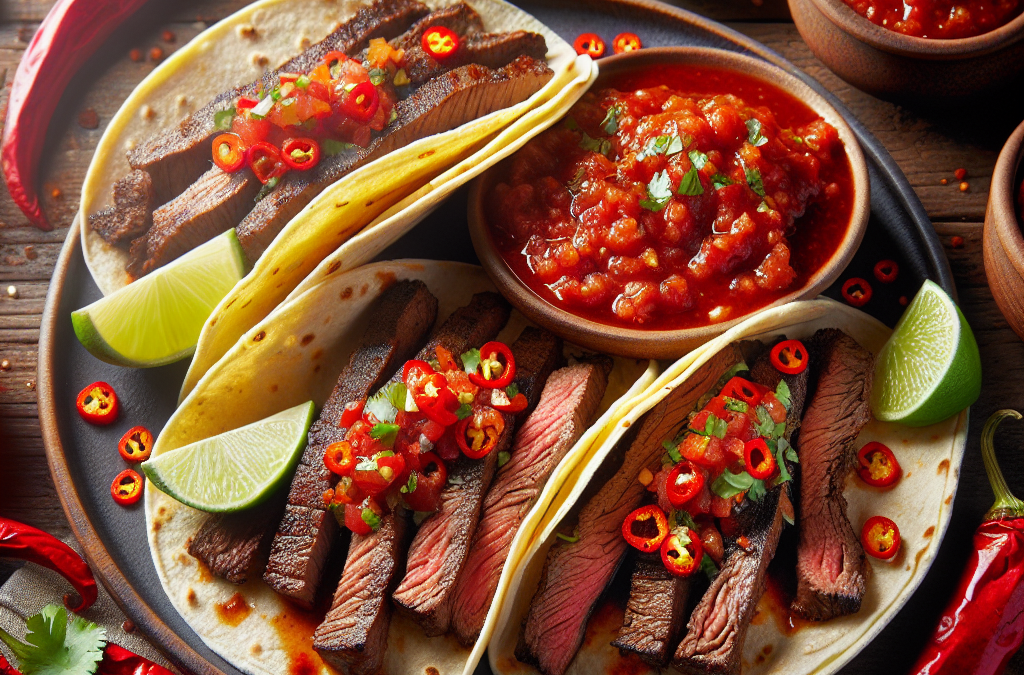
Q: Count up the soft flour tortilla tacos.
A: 3